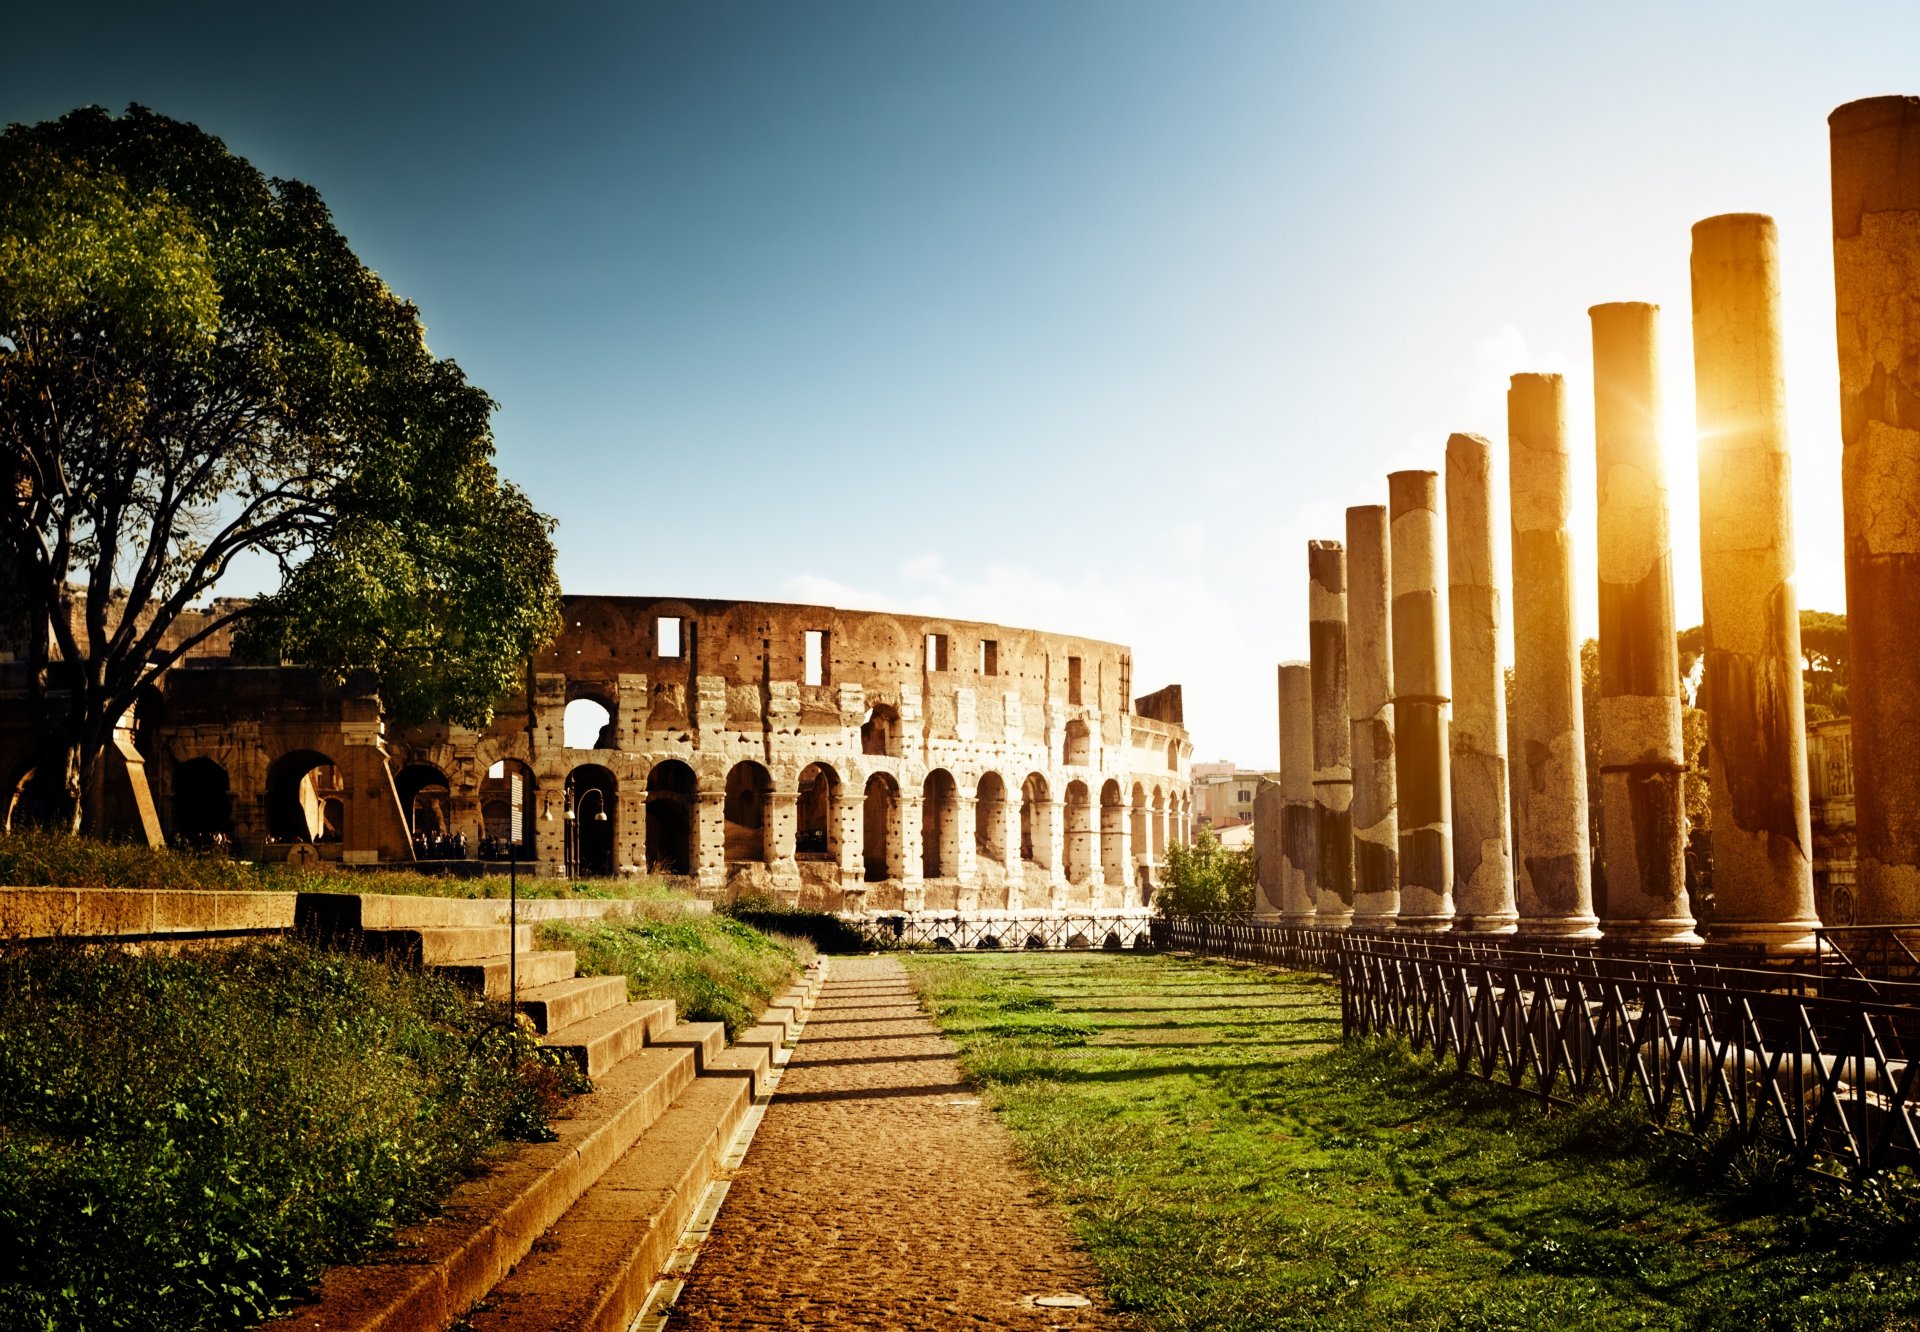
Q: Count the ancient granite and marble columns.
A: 10